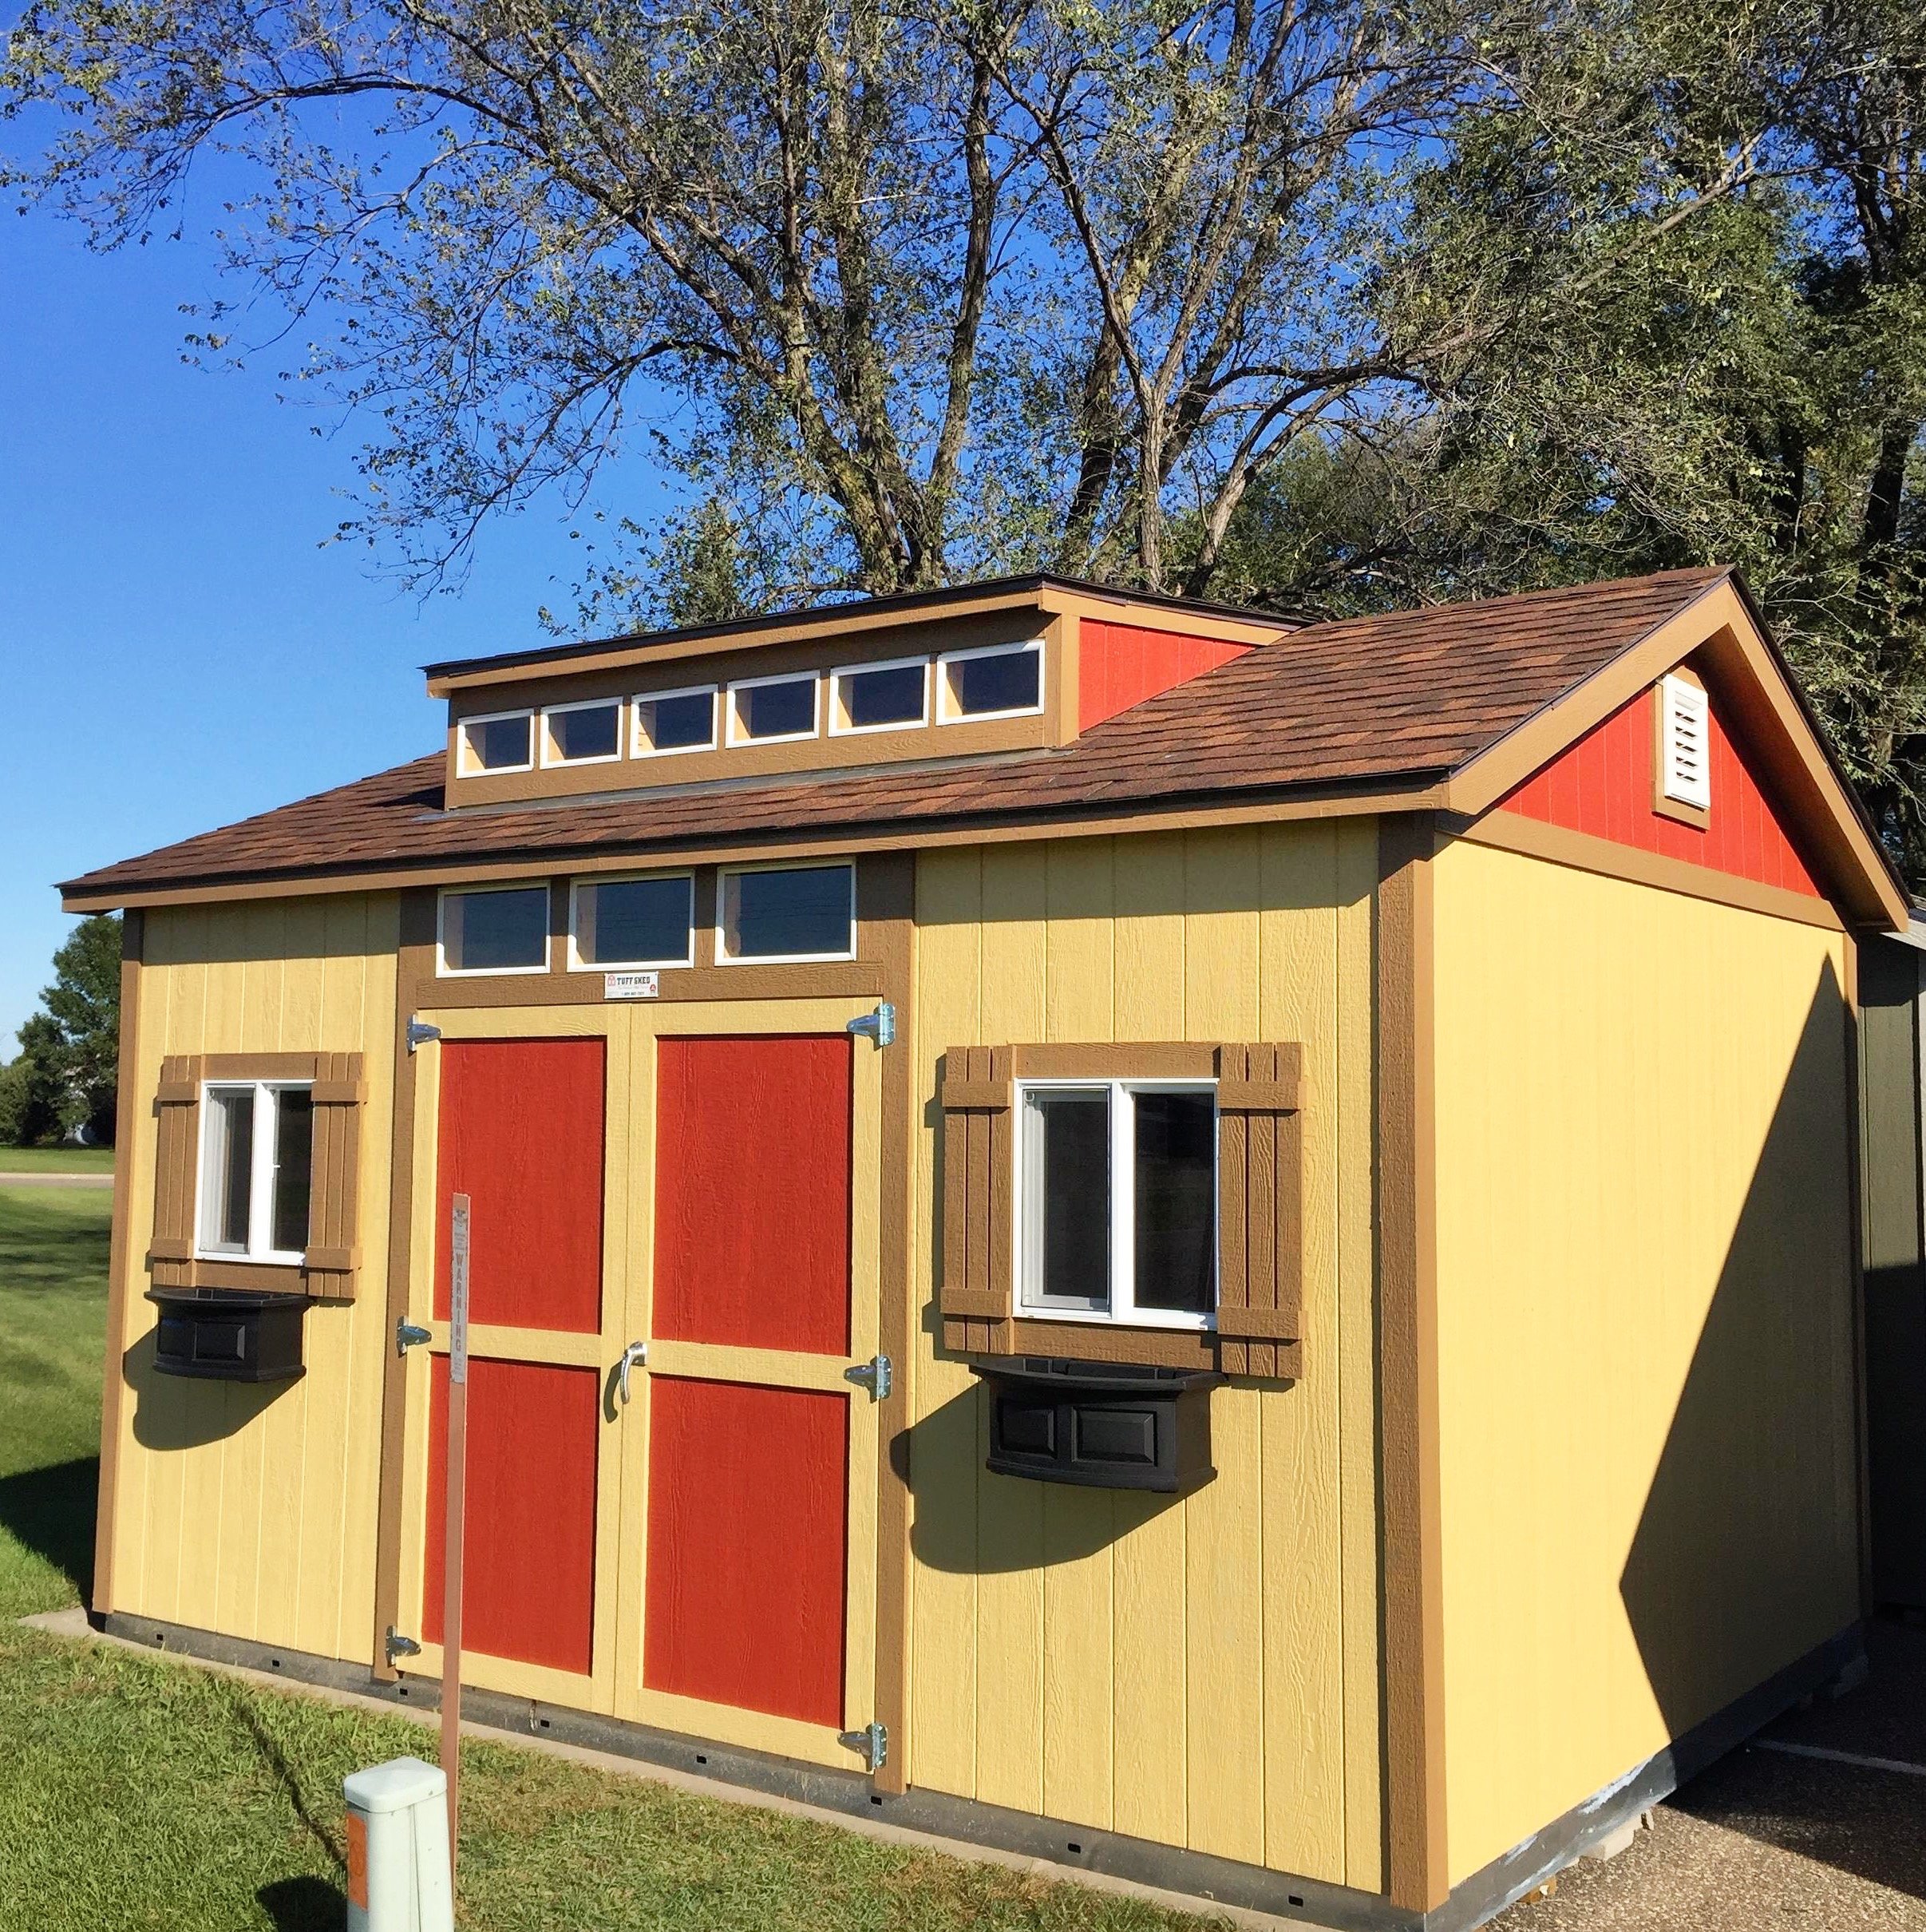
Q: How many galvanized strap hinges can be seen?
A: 6